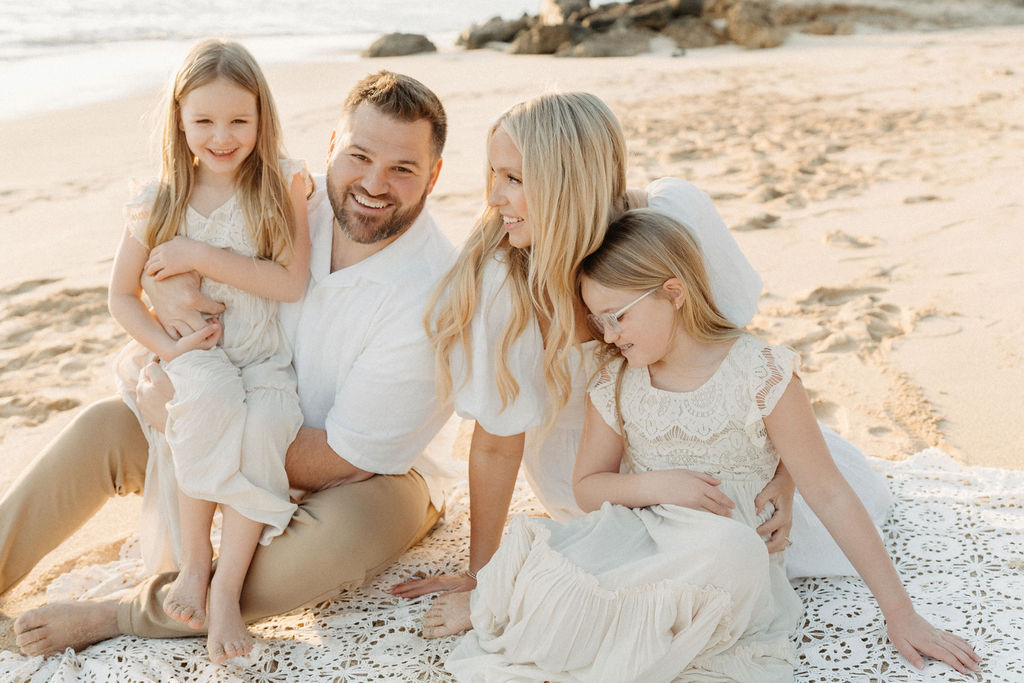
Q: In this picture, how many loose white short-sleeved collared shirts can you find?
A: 1